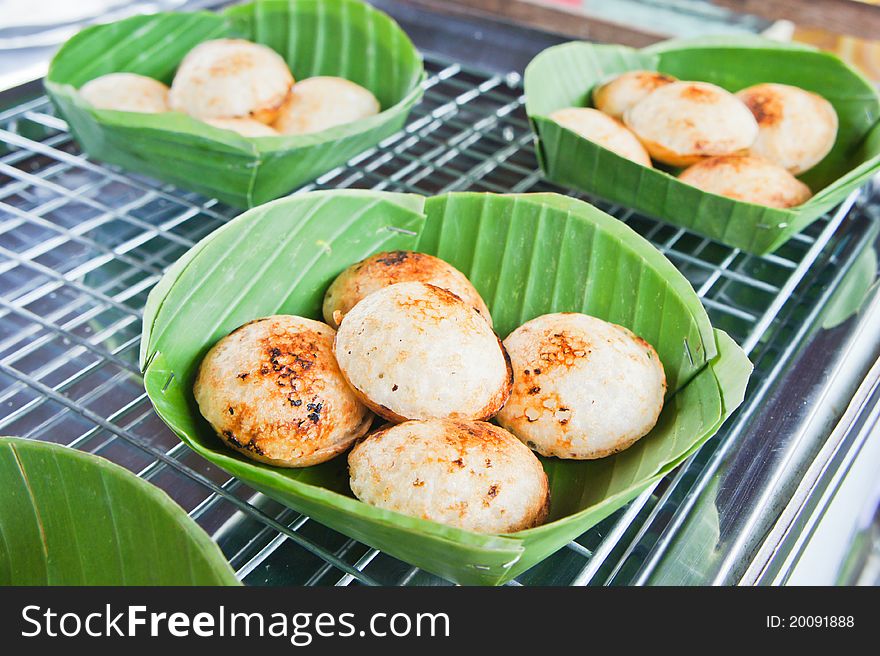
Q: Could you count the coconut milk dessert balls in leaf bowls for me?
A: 14